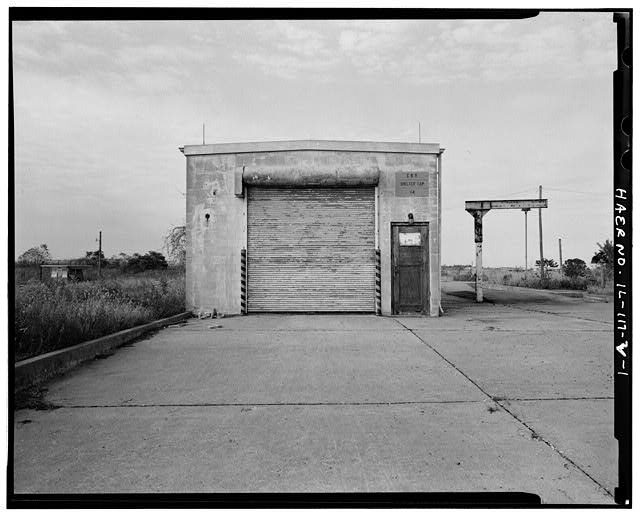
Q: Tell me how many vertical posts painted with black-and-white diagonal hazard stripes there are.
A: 2